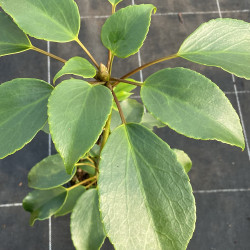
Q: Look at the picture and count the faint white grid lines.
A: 6